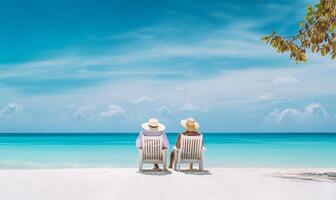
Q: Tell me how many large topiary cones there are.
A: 0